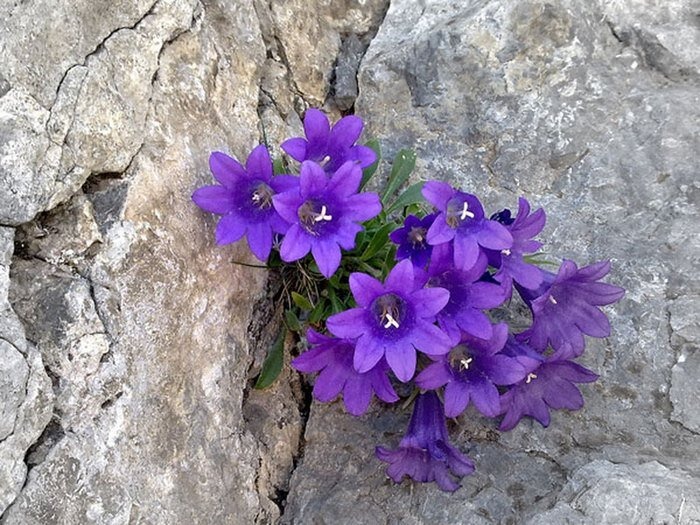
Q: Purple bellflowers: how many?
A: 13